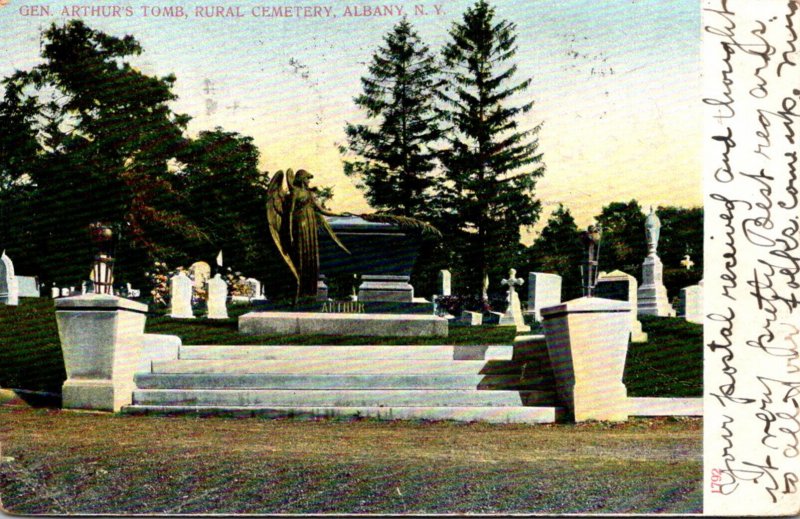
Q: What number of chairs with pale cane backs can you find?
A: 0